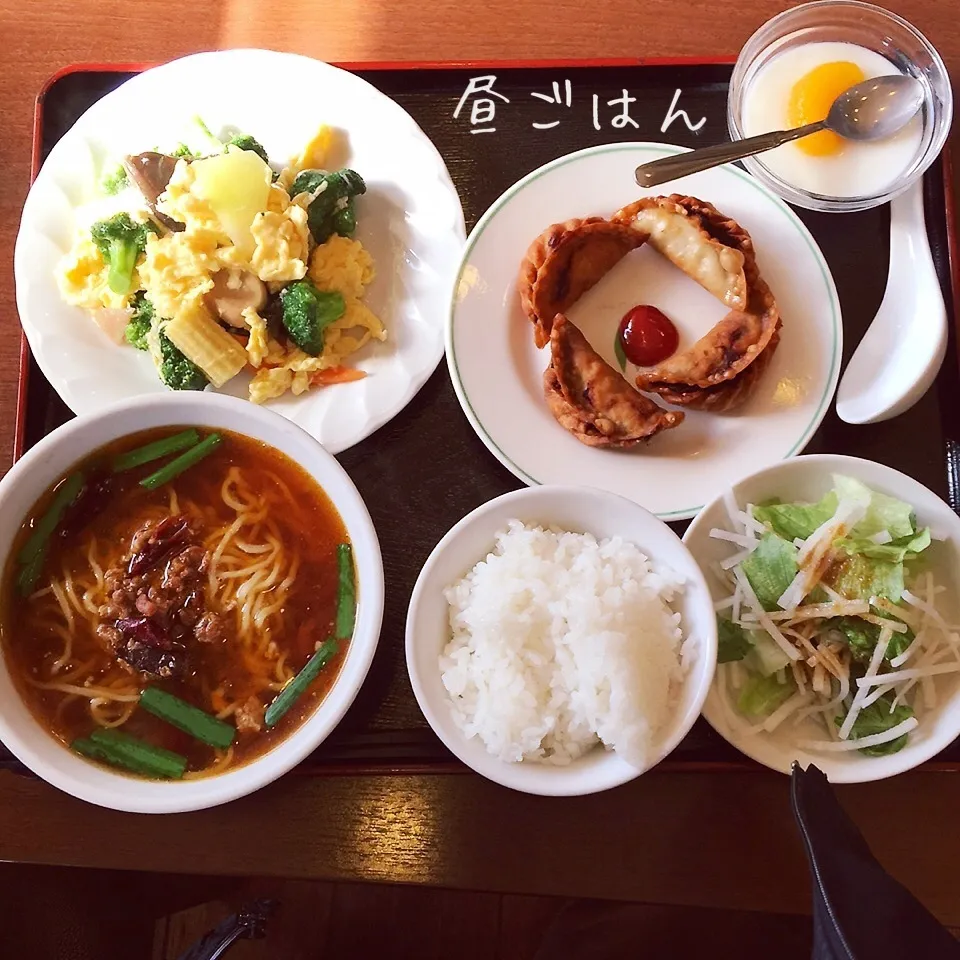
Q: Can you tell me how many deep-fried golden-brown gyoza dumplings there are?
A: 4